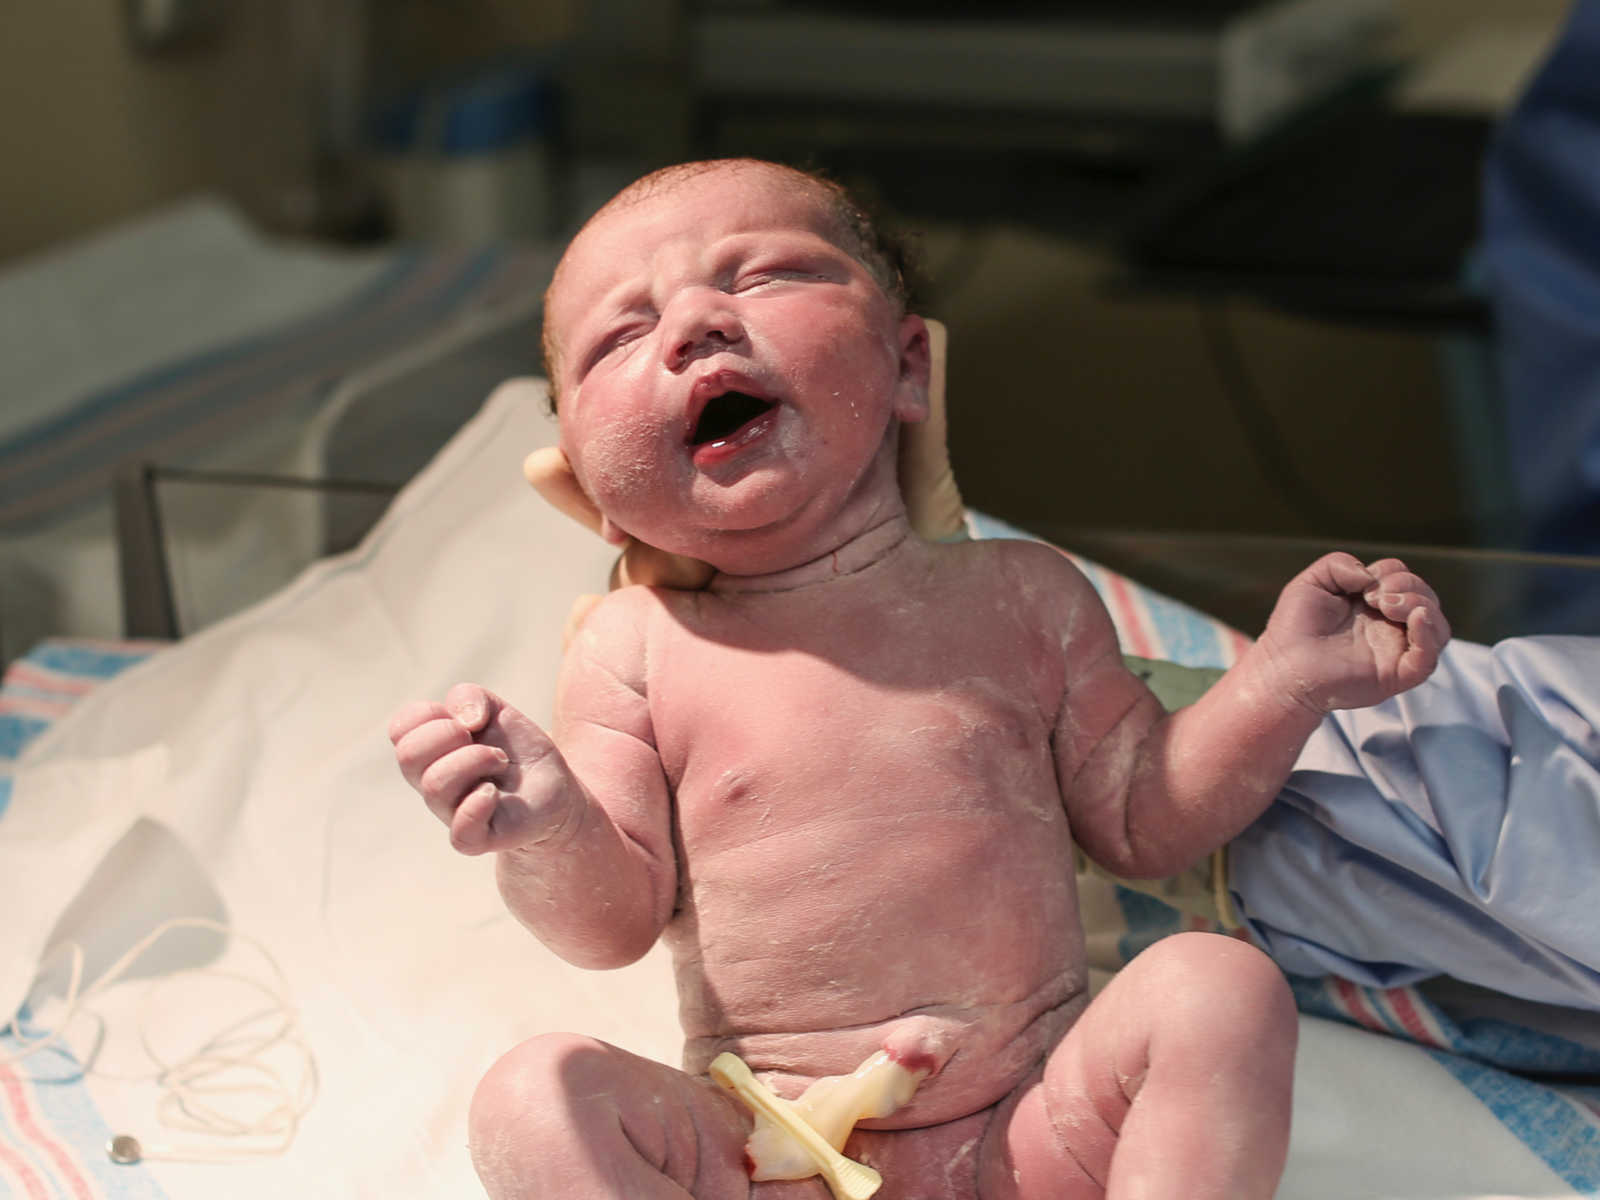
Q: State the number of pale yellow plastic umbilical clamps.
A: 1